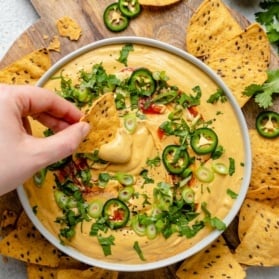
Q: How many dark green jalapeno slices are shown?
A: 7